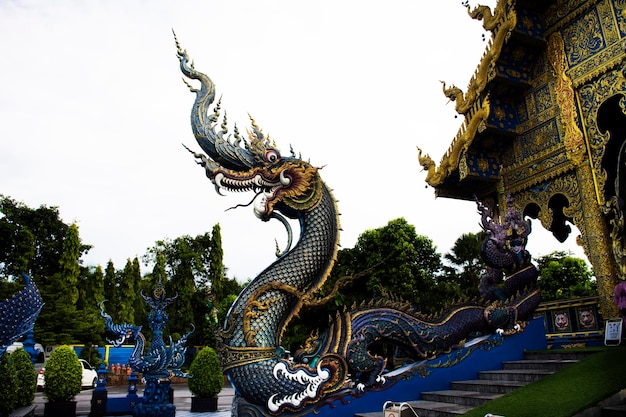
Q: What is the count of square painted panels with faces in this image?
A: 2